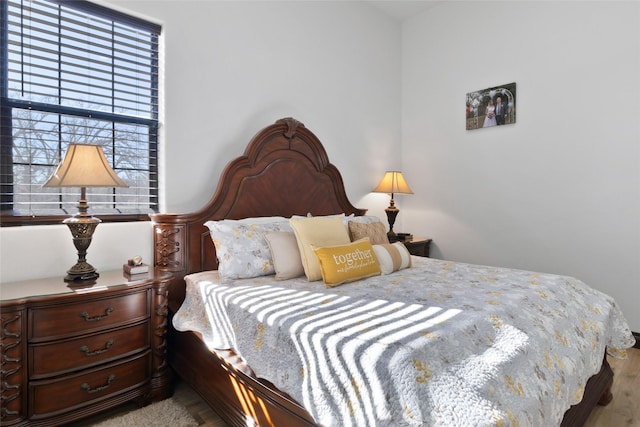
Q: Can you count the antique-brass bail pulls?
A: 3